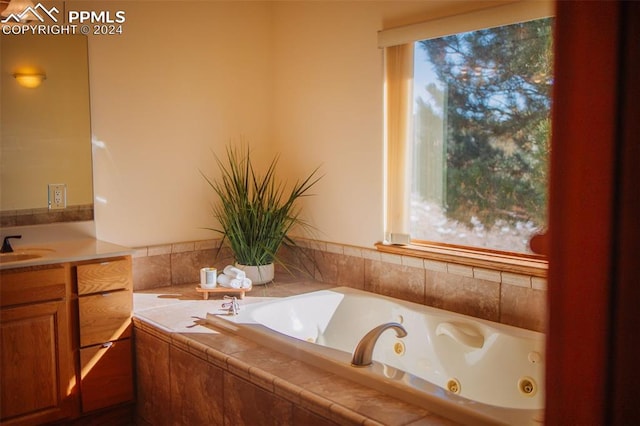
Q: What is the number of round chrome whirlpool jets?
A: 3